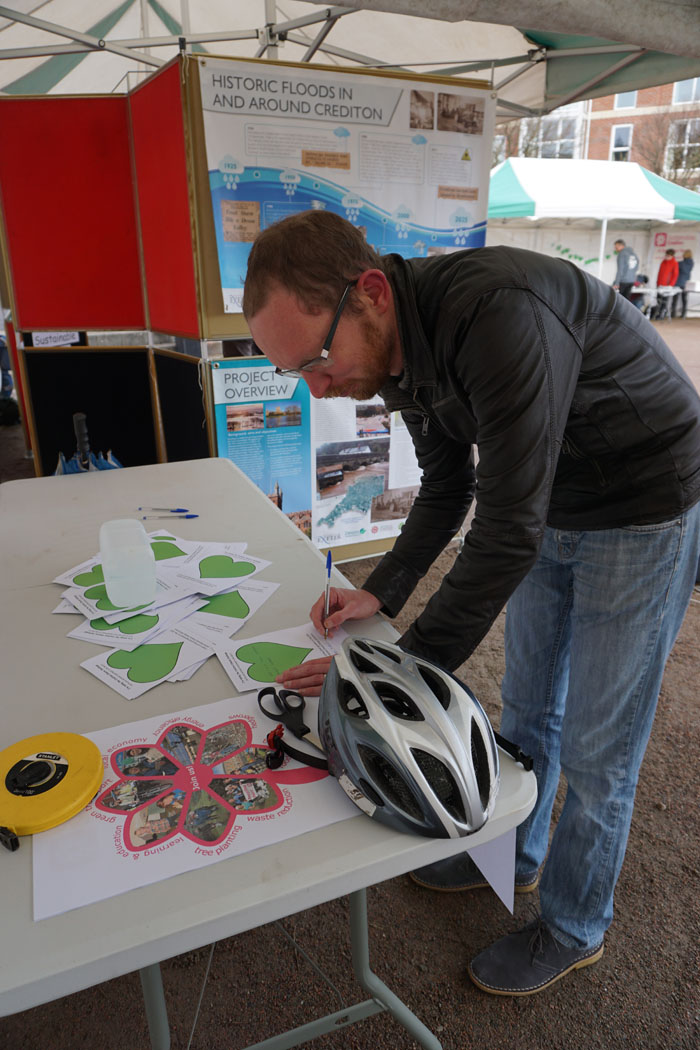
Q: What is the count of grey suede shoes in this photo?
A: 2